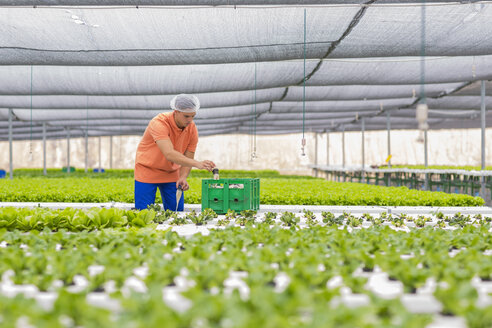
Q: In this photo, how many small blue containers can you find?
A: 2